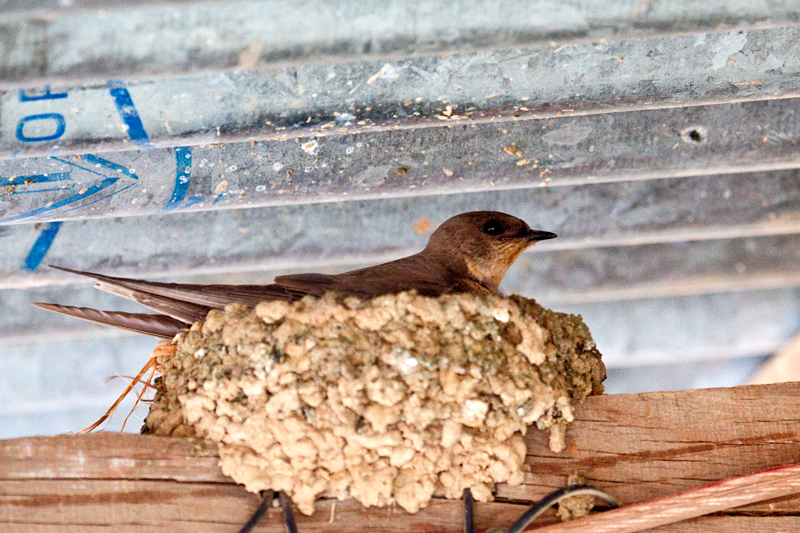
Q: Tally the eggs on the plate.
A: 0